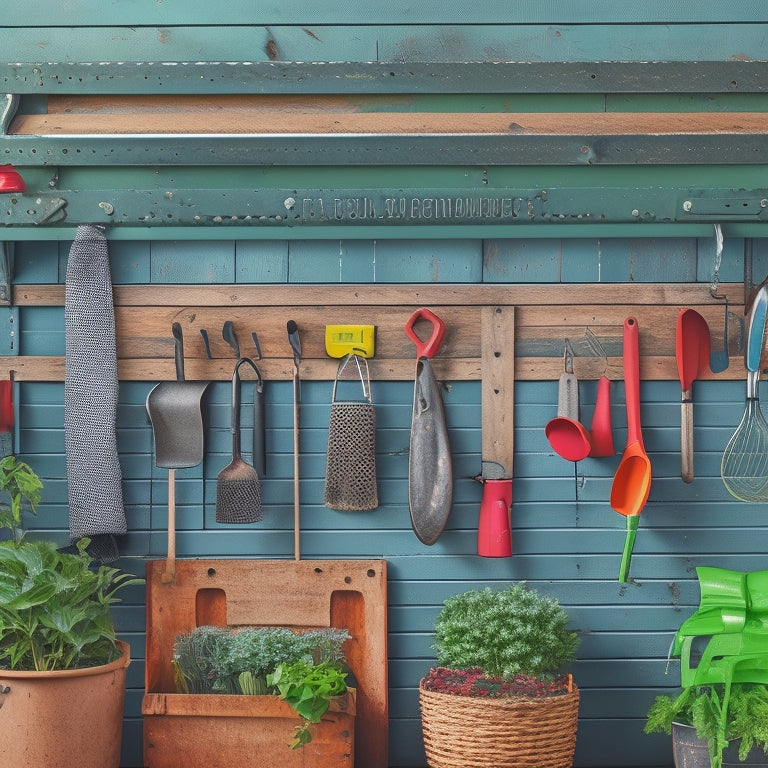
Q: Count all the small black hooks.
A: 2